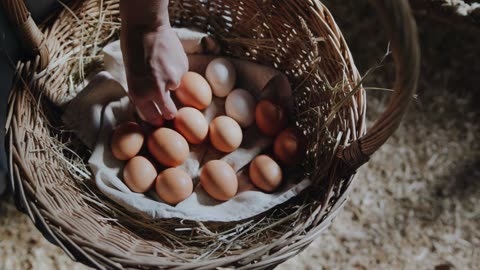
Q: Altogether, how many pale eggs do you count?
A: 2